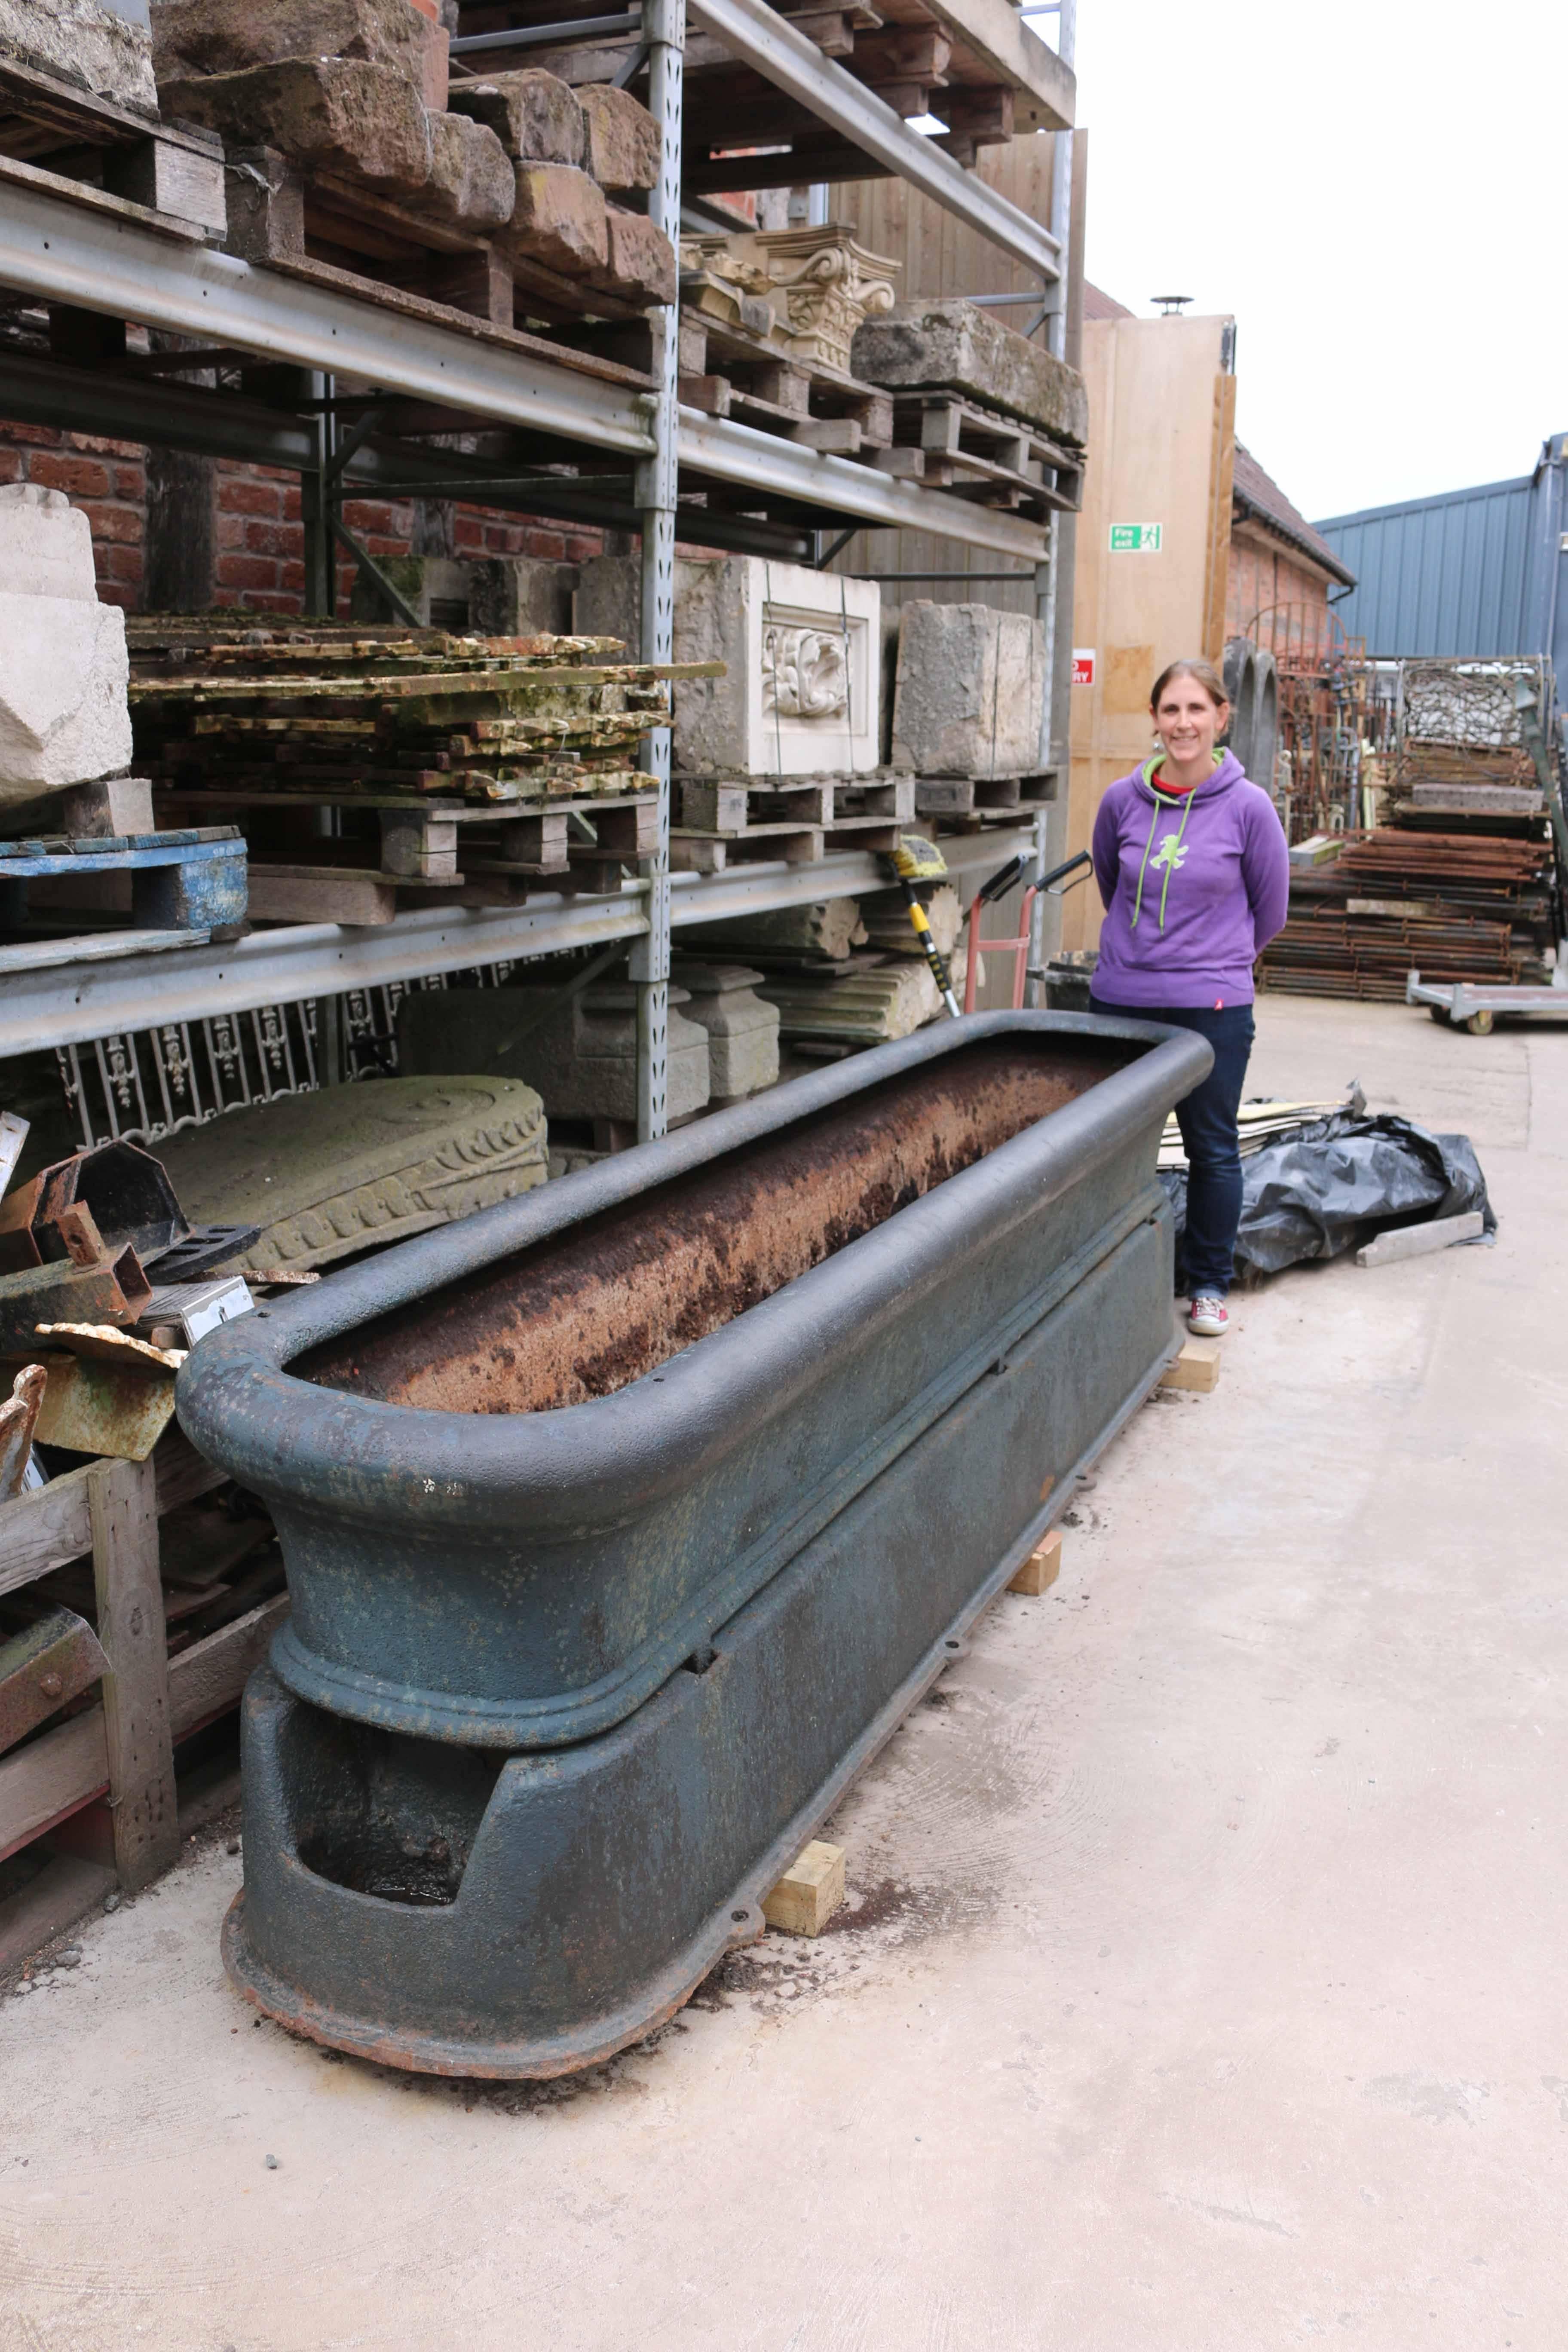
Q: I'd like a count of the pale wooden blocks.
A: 3